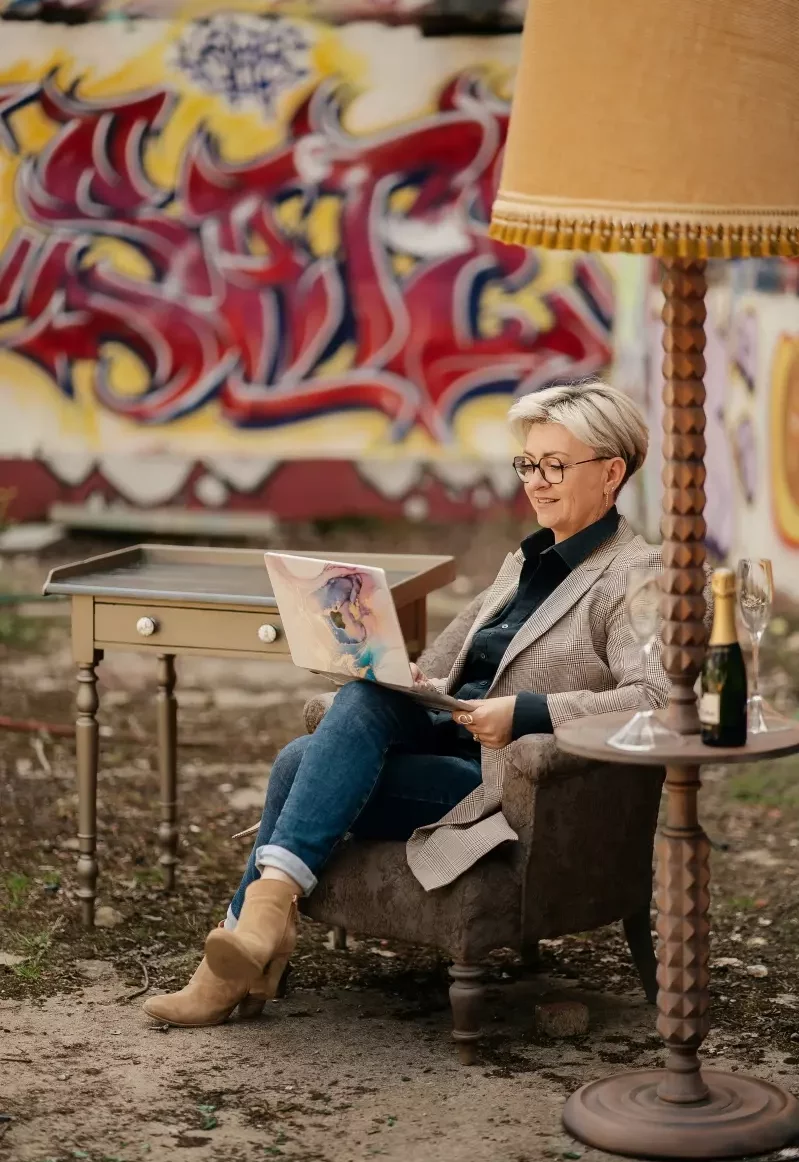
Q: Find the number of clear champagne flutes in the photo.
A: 2